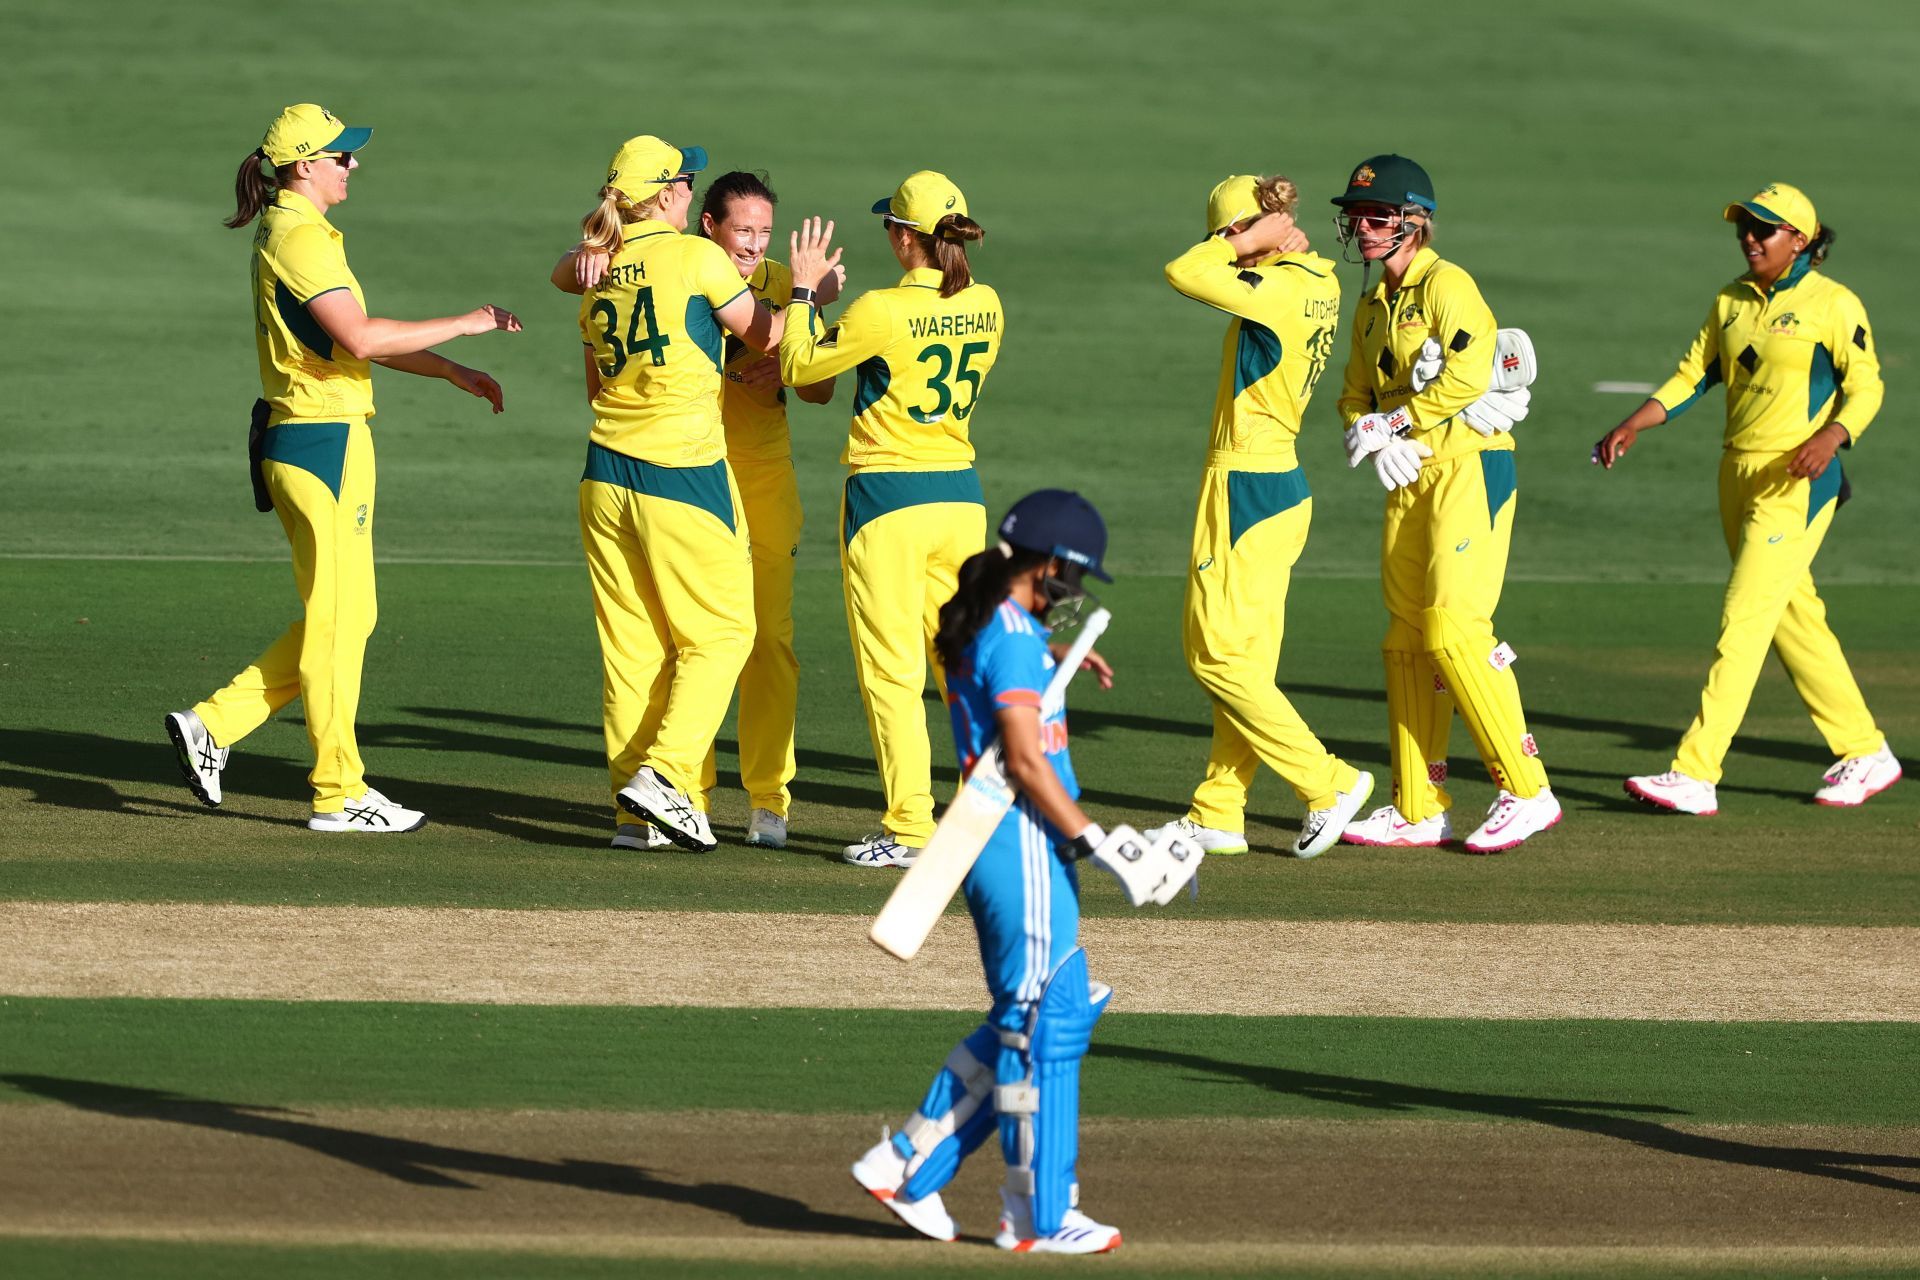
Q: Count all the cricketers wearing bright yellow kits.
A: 7